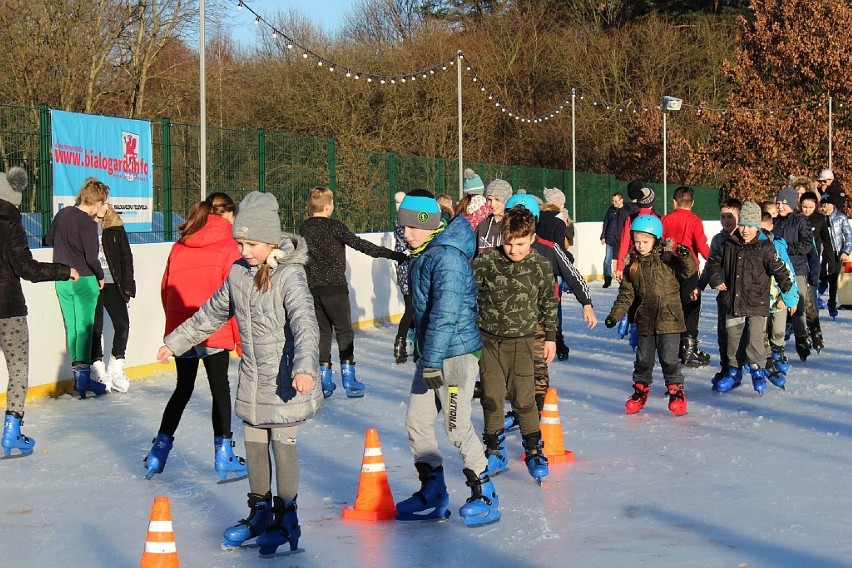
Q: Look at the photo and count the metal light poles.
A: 5